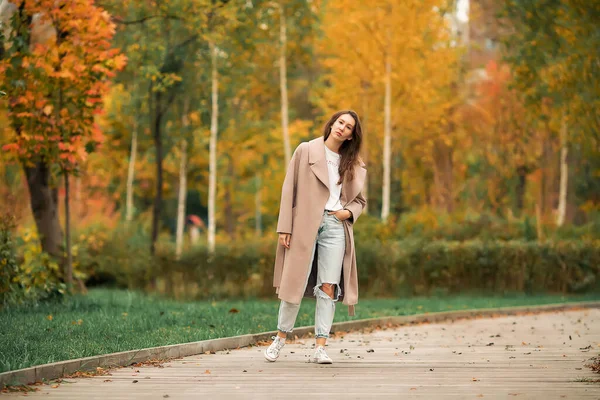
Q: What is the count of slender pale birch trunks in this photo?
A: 6